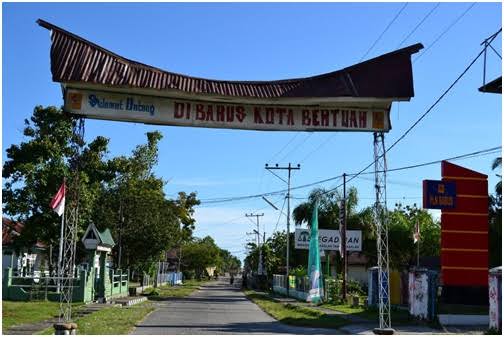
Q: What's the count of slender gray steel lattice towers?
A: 2